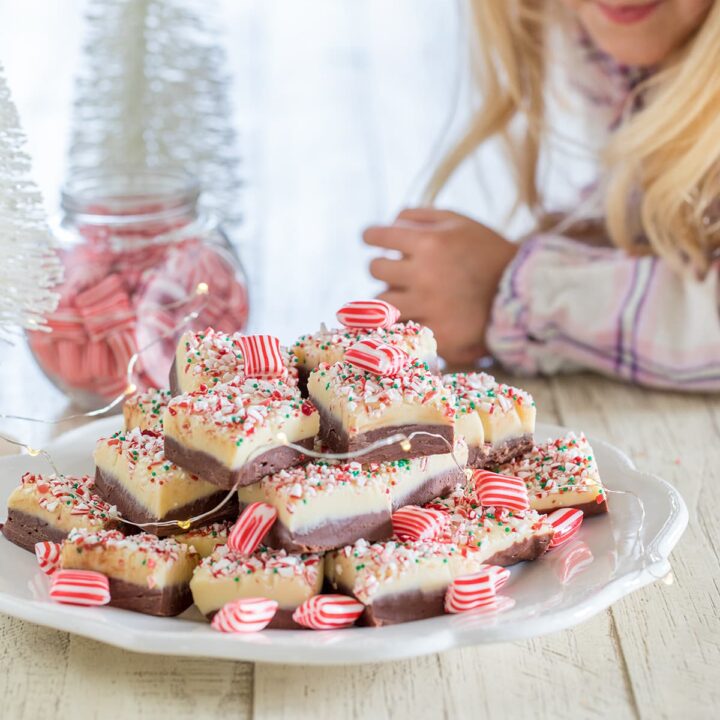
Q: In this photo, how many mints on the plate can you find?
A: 13